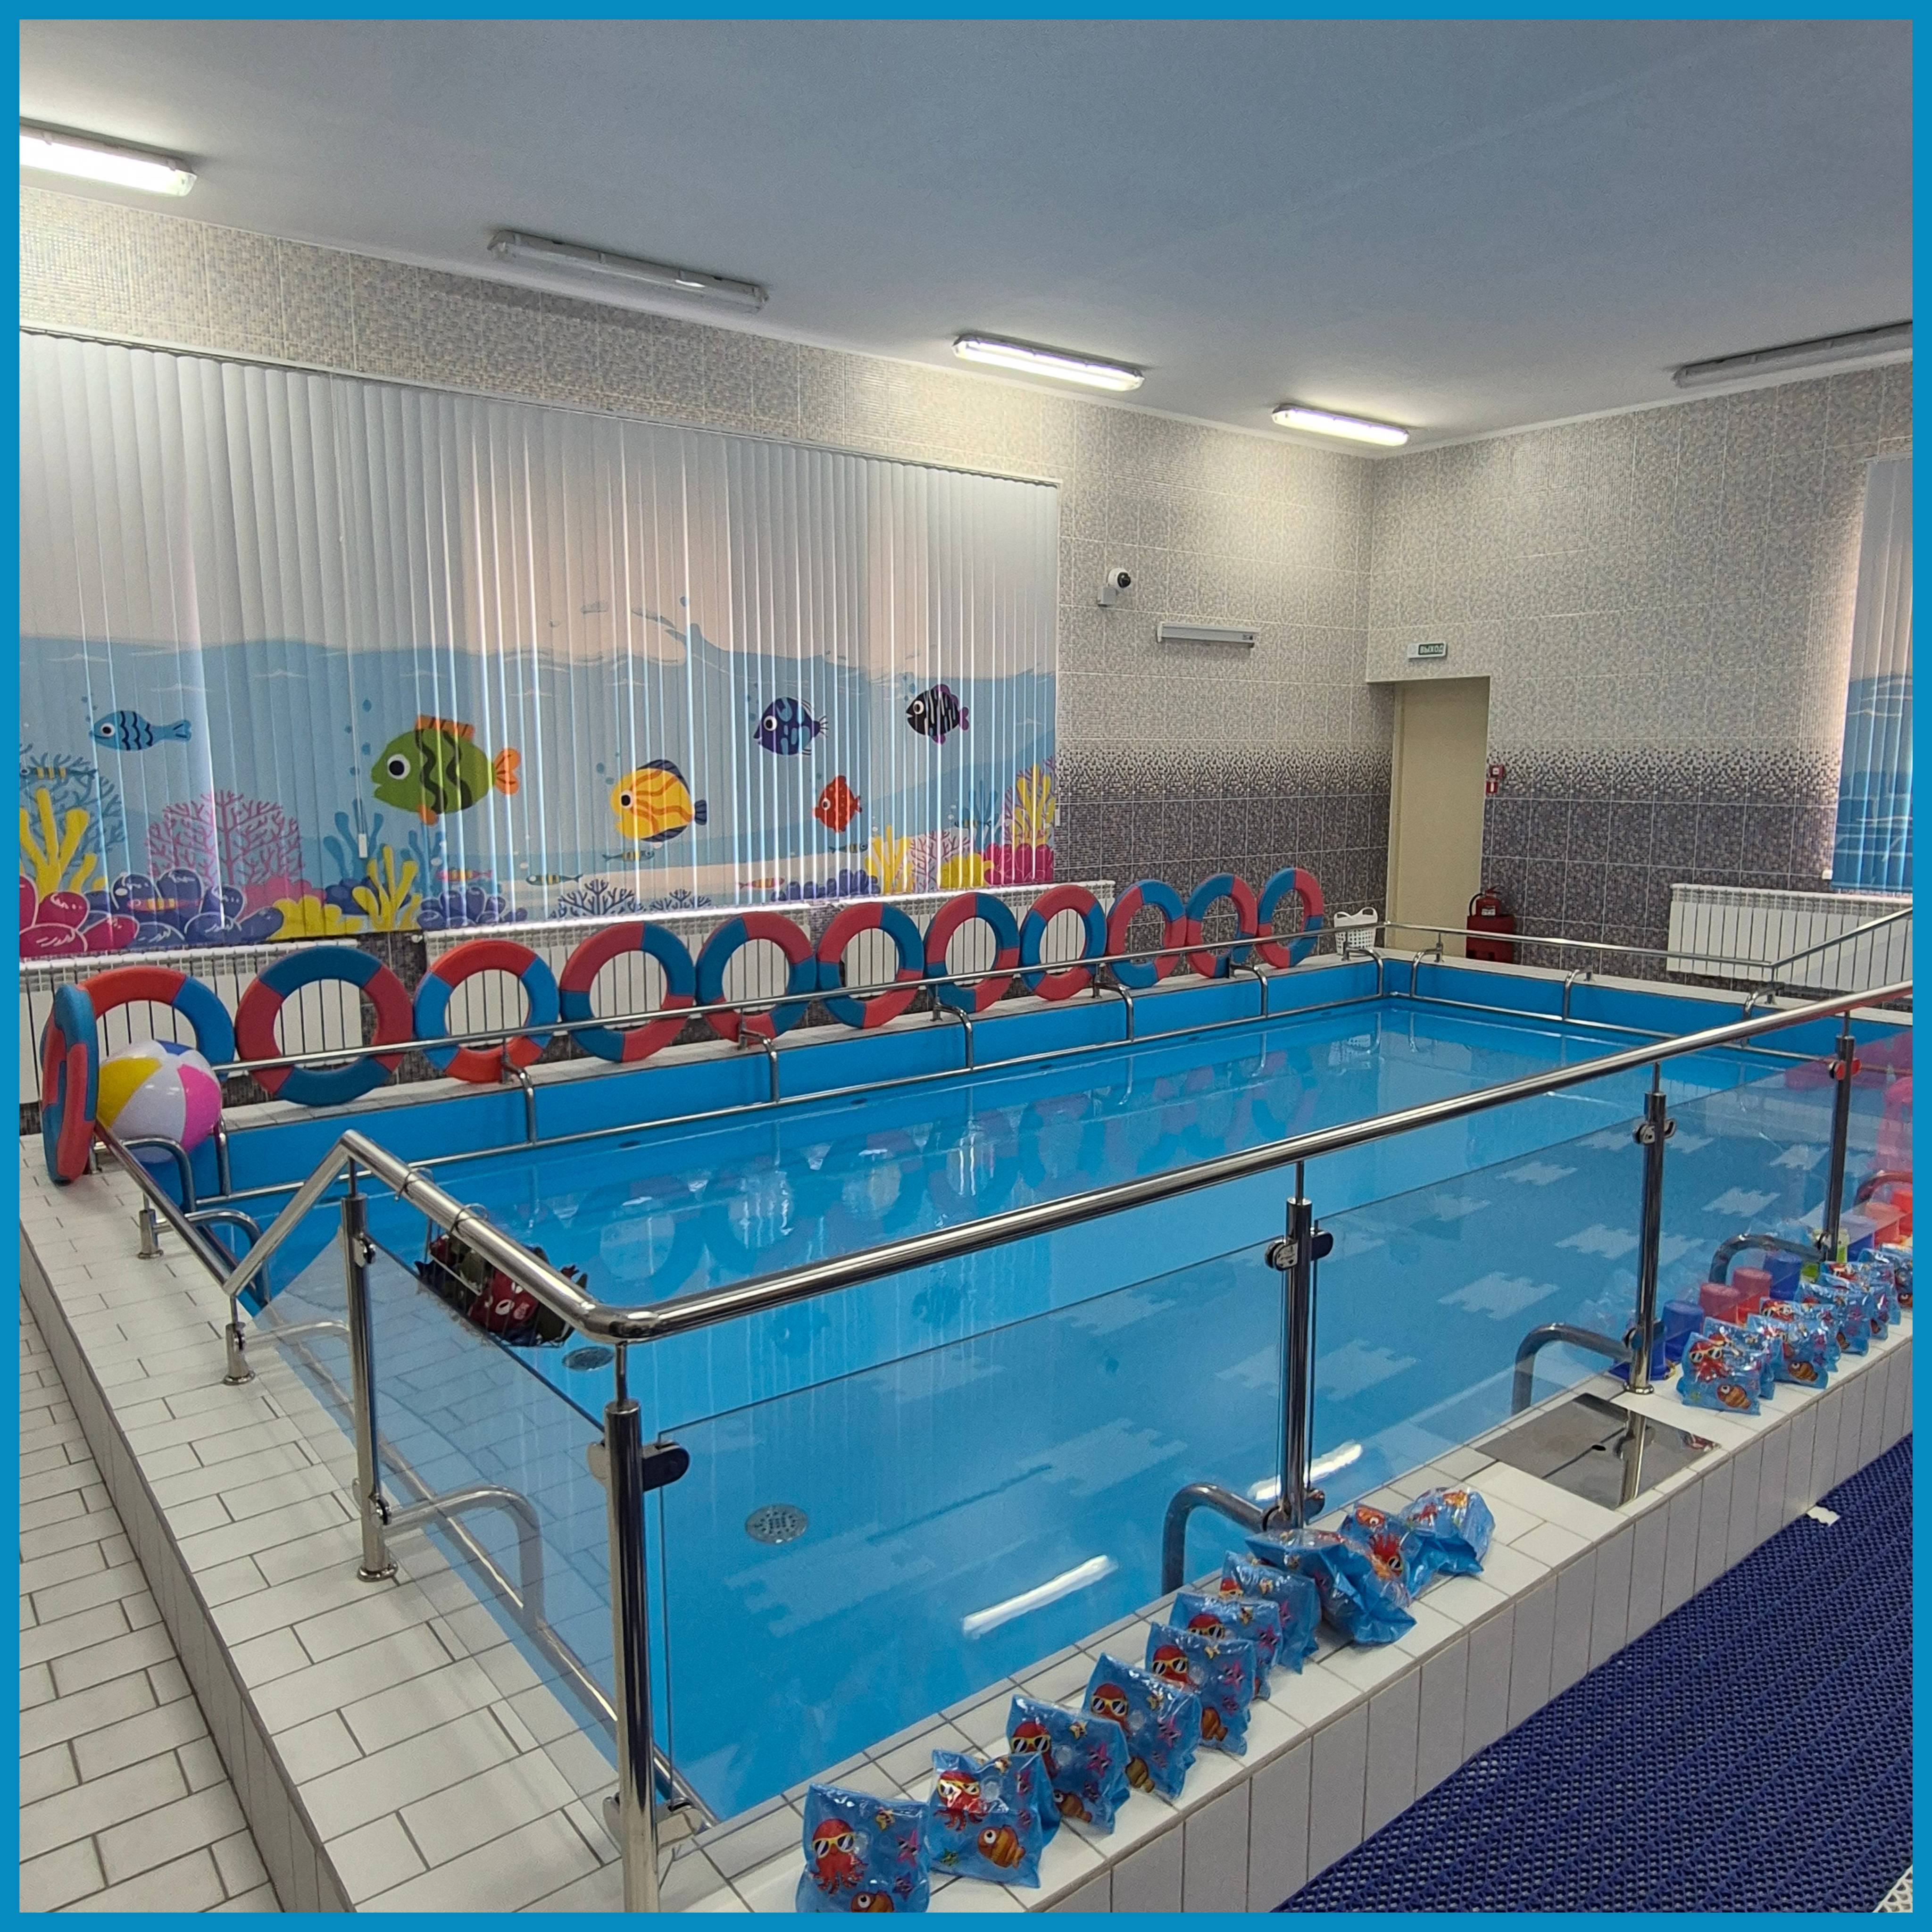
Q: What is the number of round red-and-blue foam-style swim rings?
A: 12